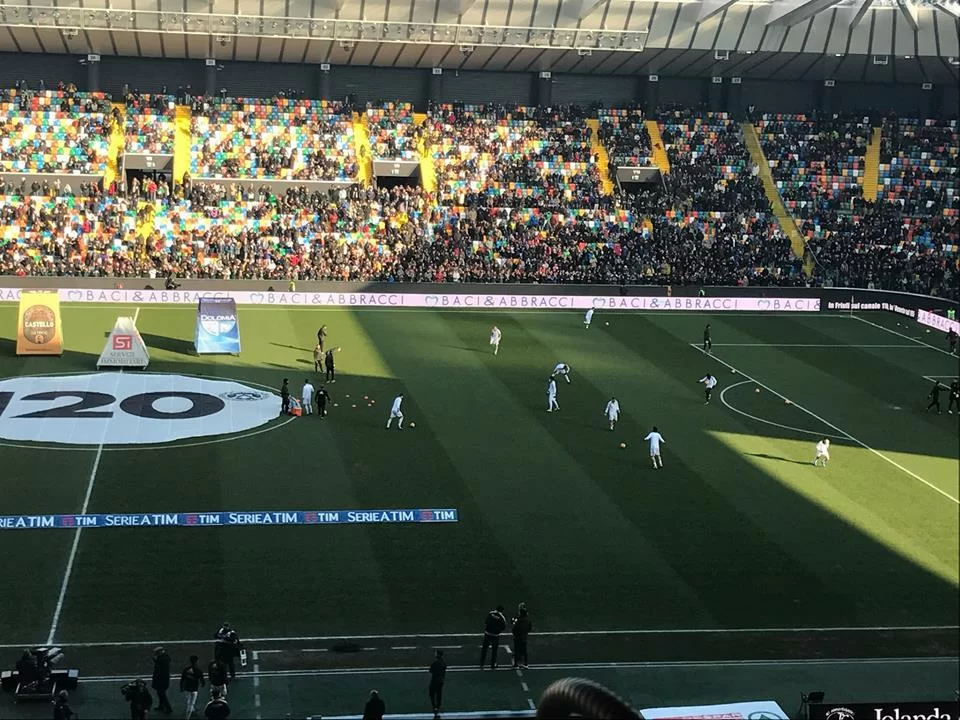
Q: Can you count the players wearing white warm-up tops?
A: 10